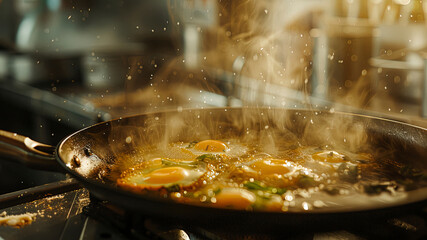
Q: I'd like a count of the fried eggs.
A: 5